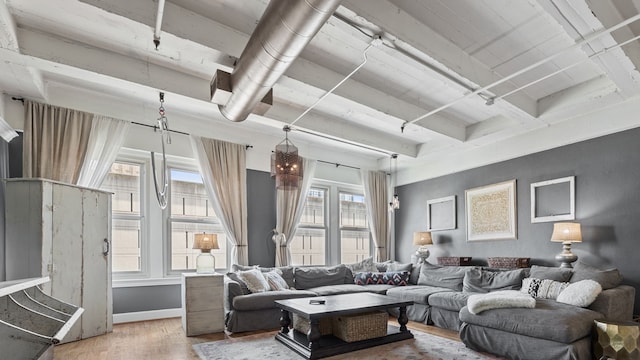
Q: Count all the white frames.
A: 3